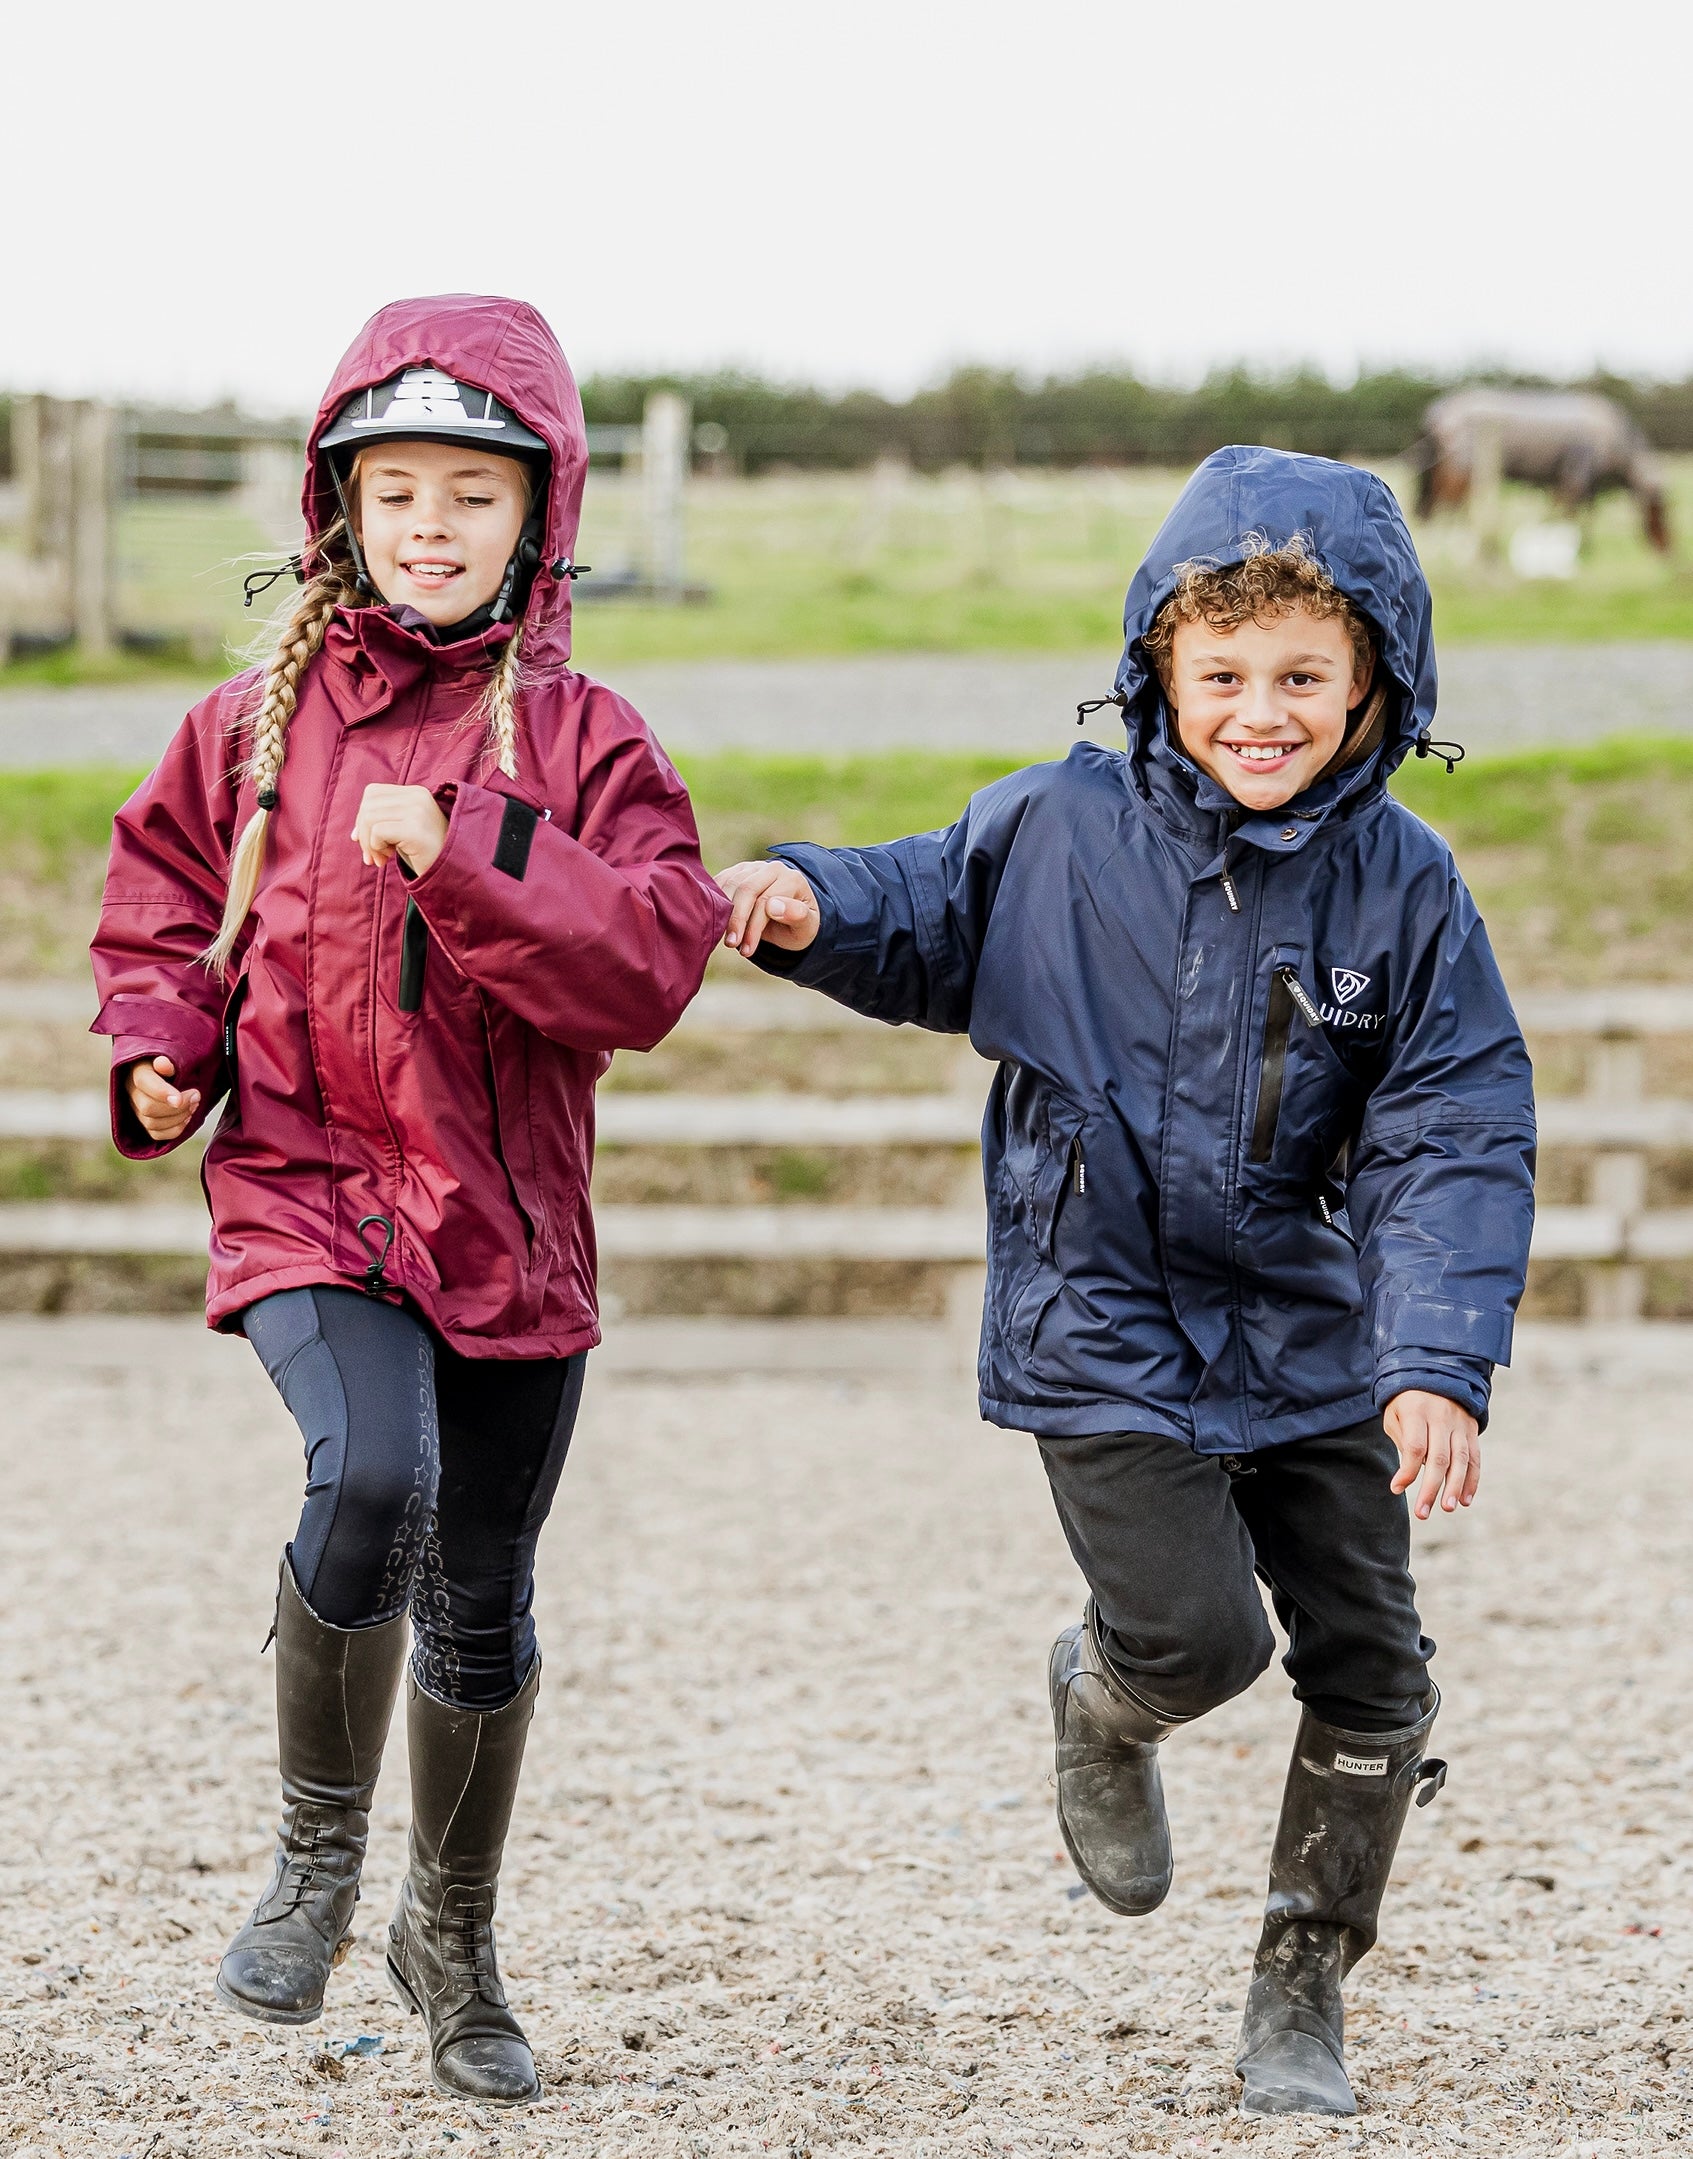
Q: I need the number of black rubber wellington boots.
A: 2